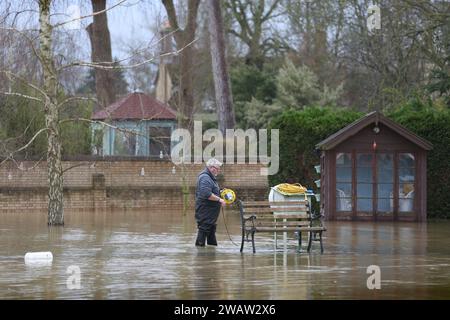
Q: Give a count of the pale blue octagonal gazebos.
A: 1